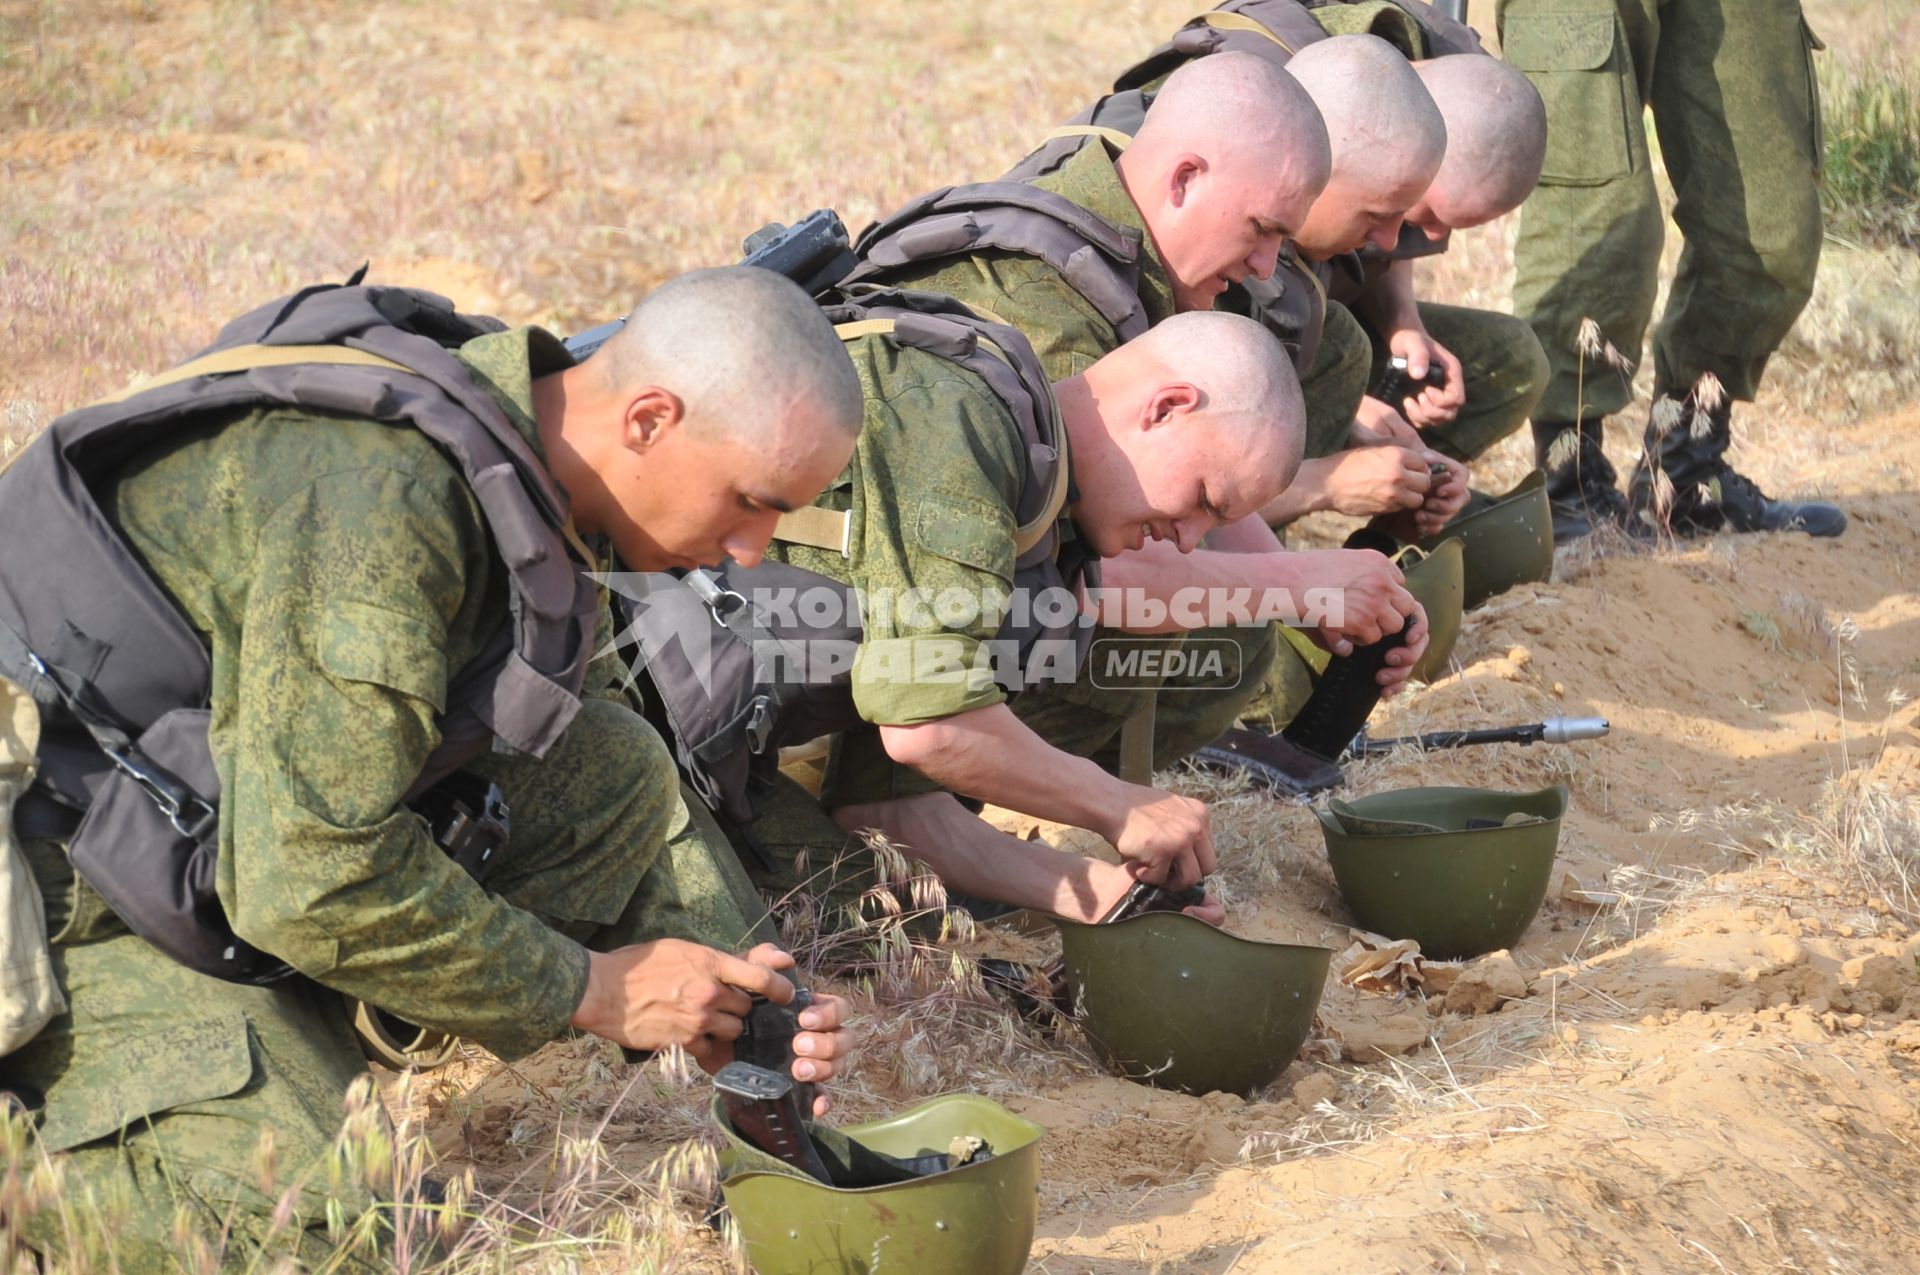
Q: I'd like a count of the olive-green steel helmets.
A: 5